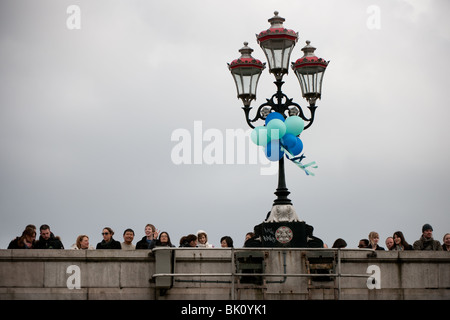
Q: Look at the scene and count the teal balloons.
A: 3